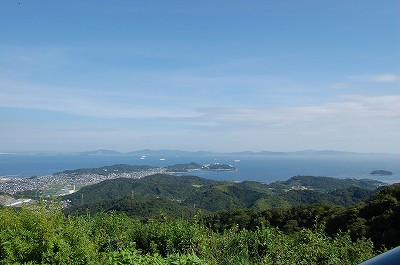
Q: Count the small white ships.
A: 4